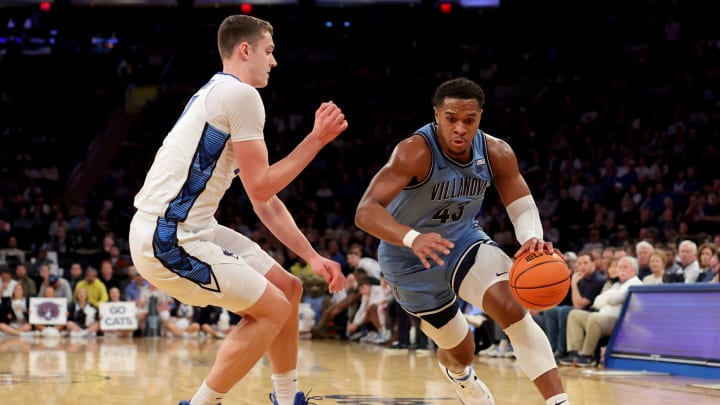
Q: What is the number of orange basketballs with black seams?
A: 1